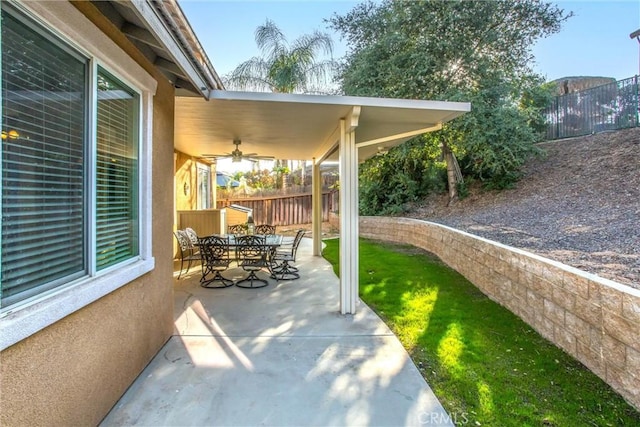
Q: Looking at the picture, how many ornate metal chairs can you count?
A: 8